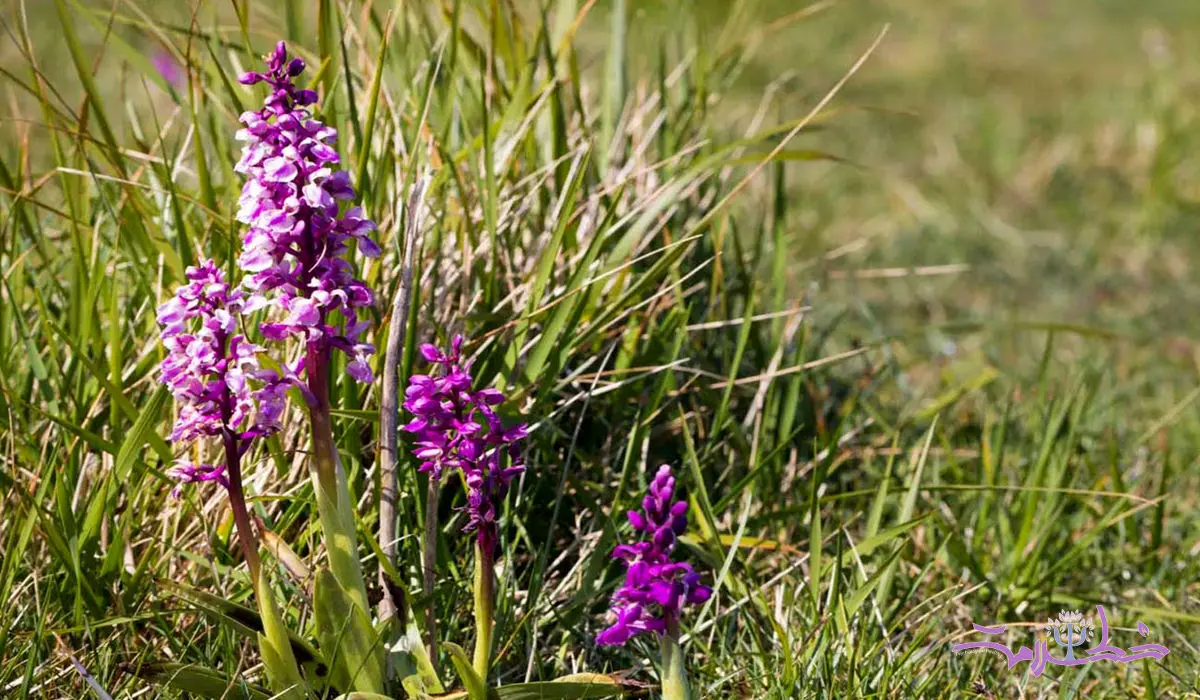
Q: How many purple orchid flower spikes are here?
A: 4